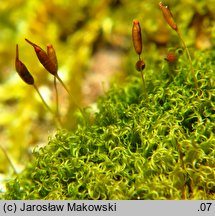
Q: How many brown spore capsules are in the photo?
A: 5